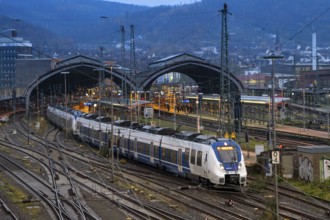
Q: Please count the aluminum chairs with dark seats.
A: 0